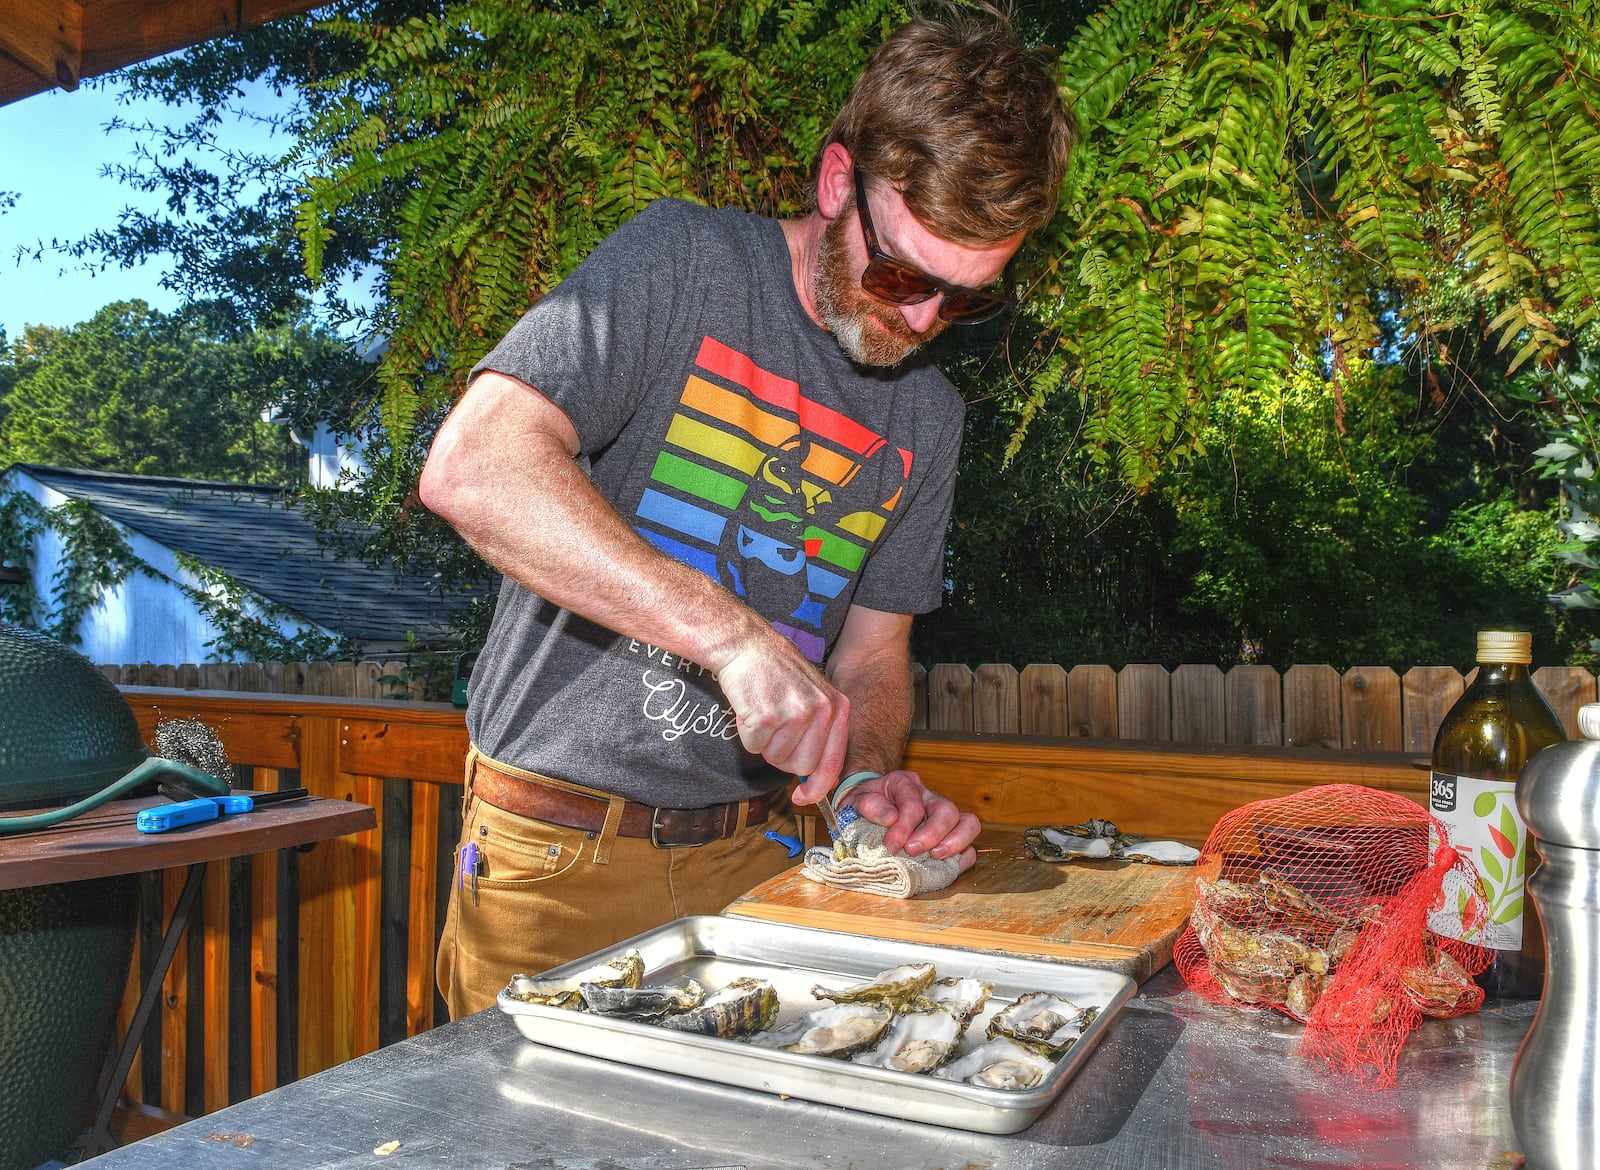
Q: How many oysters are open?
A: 9